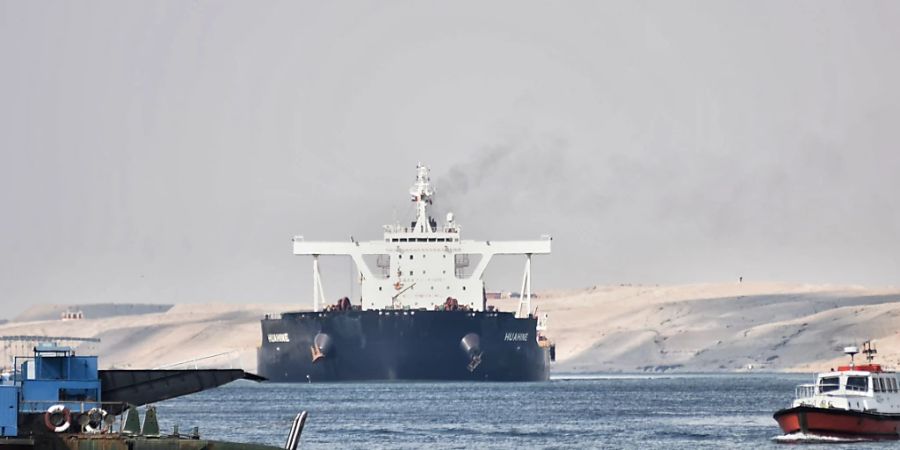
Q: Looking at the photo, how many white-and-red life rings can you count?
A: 2